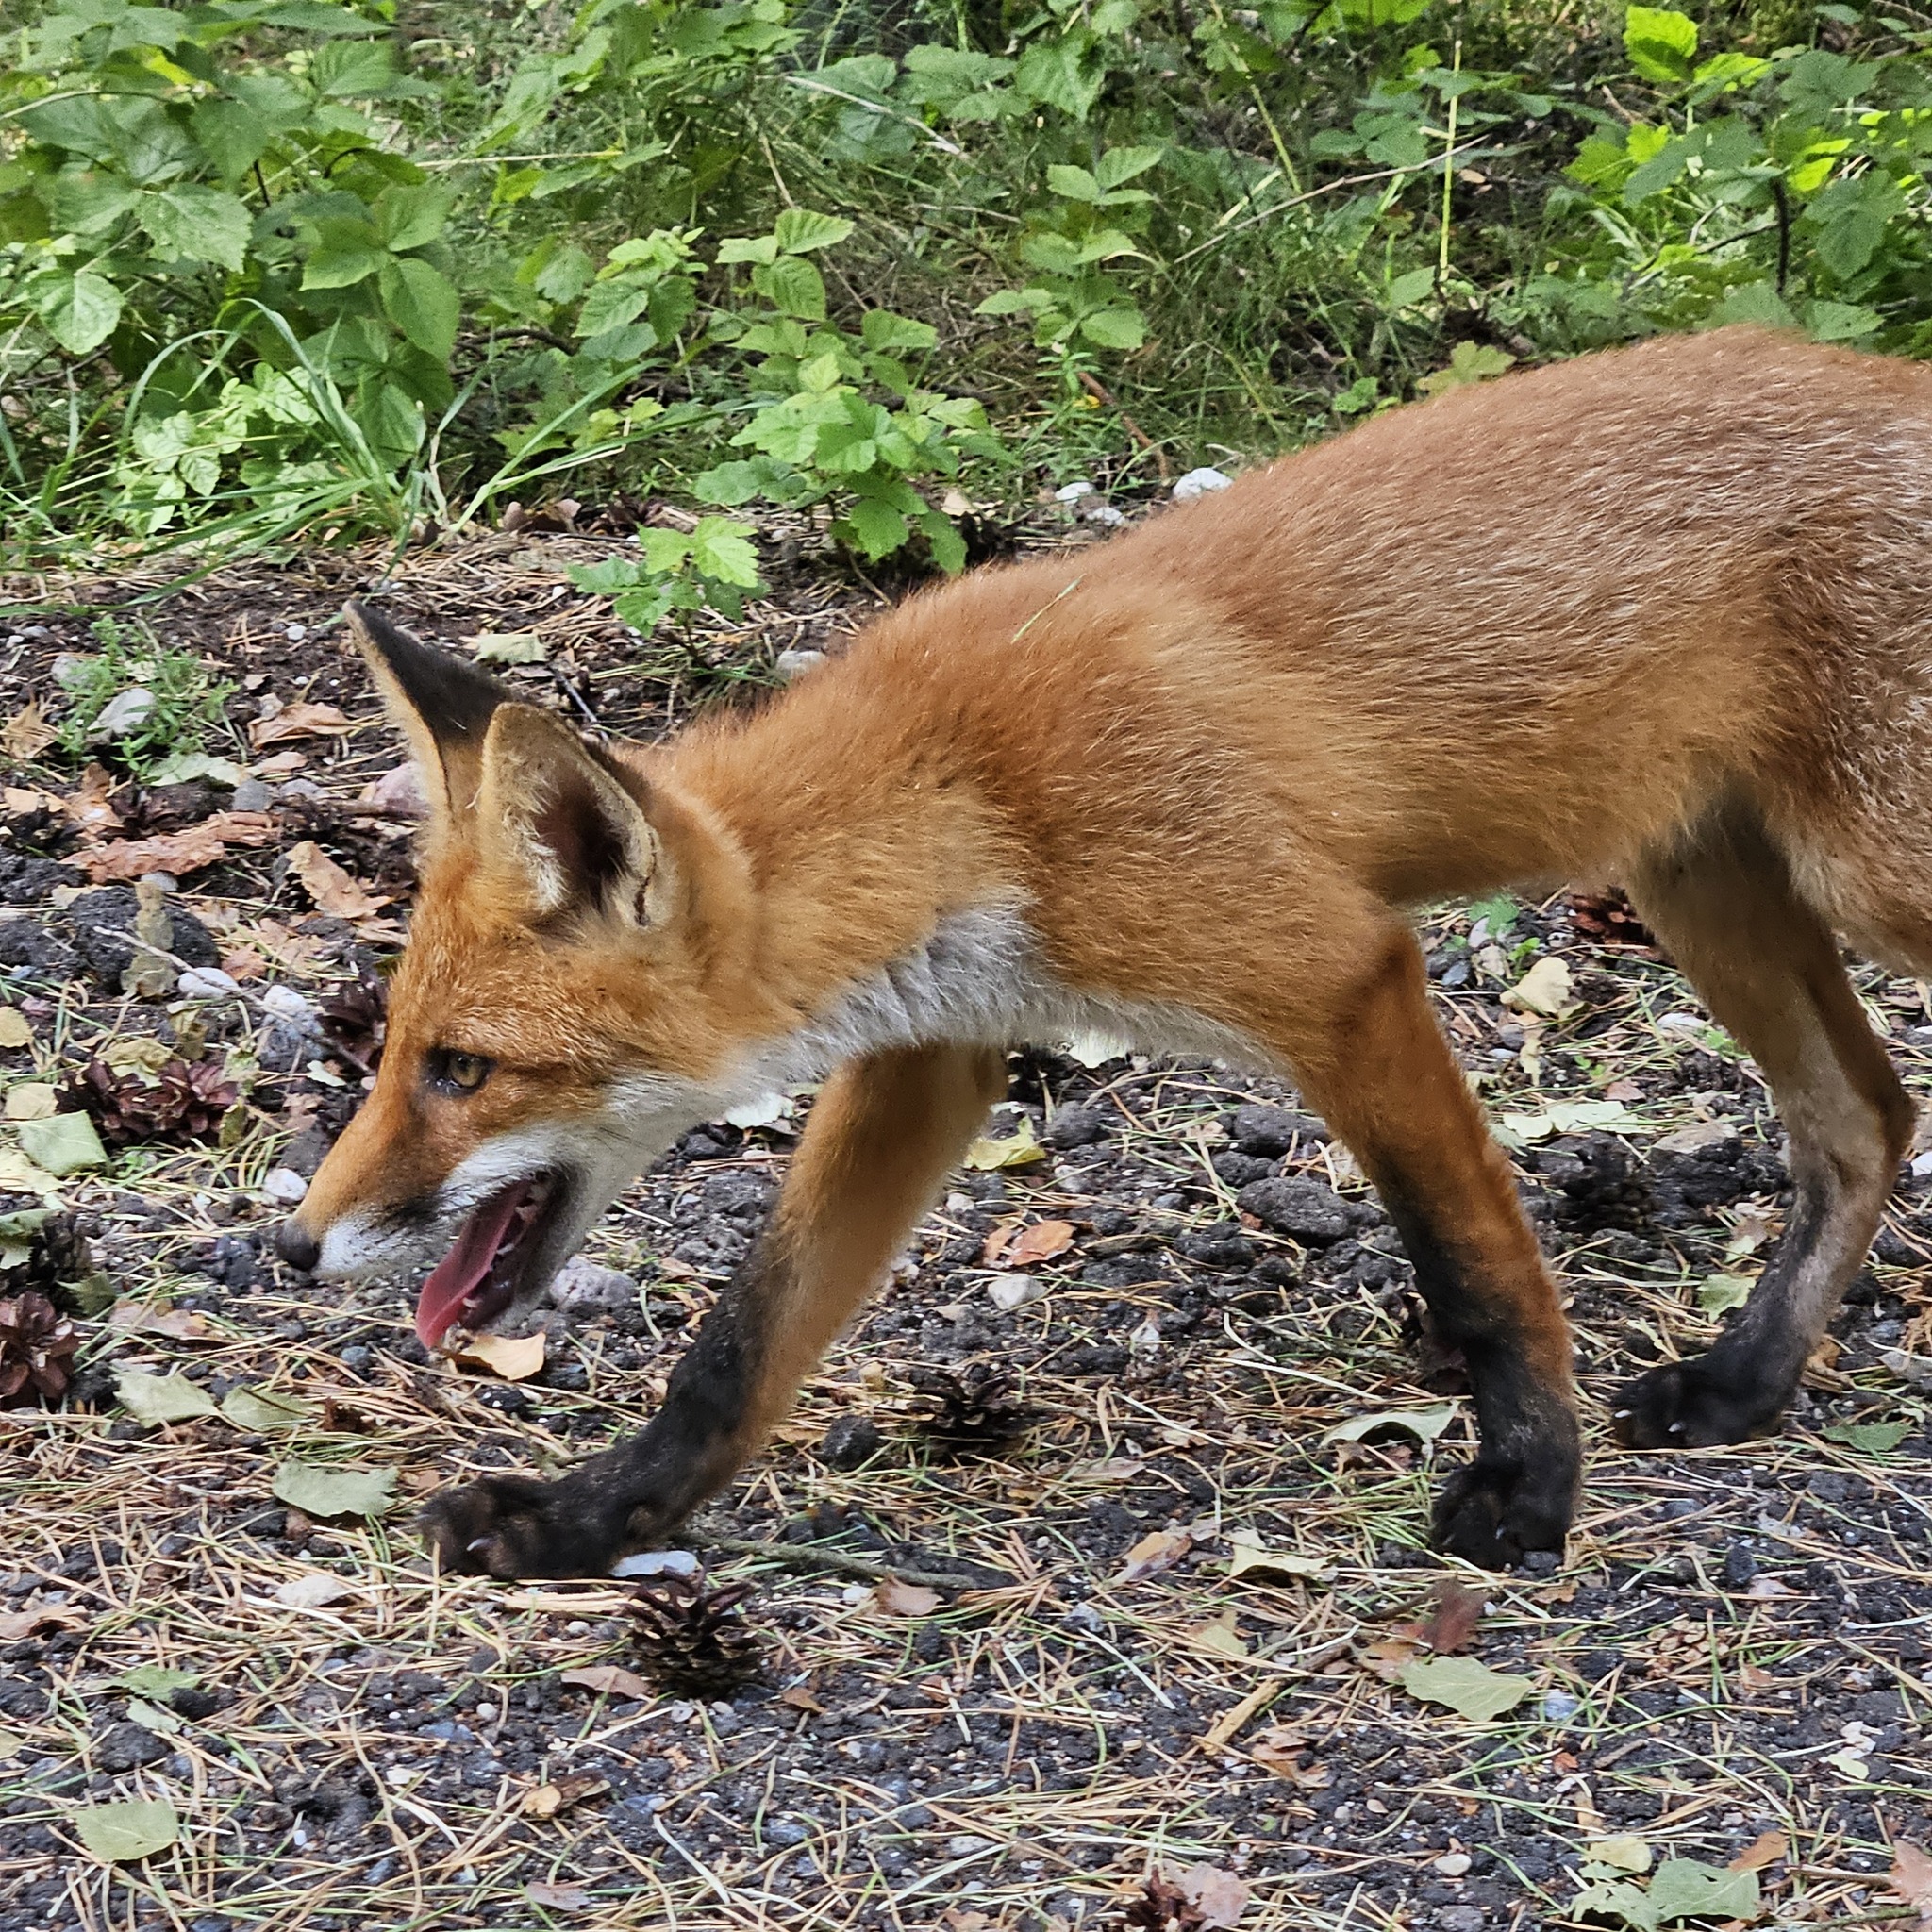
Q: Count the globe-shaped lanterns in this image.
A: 0